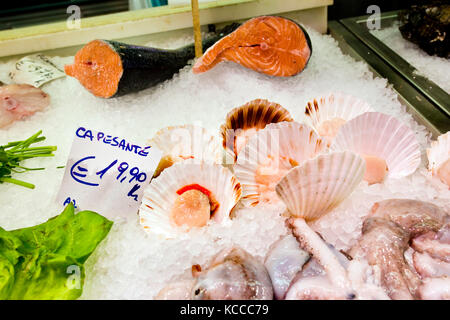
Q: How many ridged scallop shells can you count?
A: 8